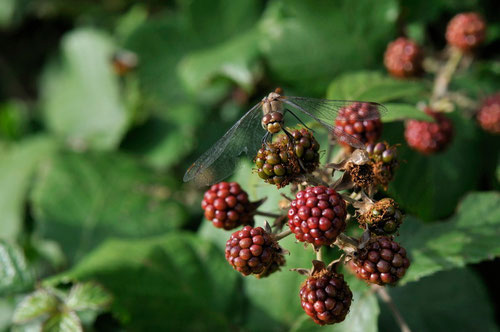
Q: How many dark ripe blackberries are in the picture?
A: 0